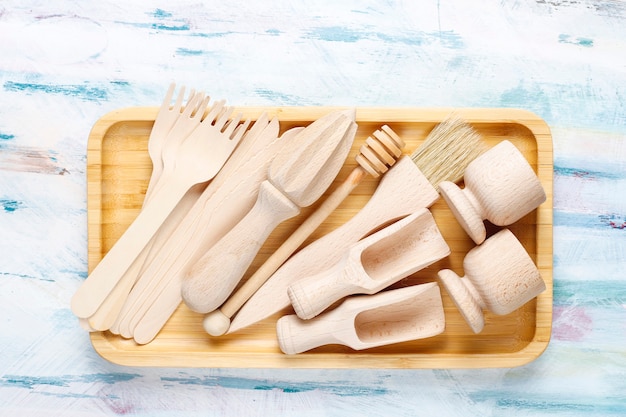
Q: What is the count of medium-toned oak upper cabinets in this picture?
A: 0